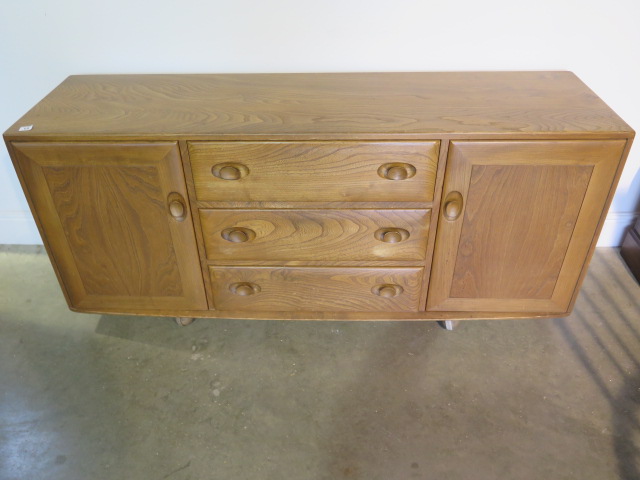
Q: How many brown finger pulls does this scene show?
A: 8